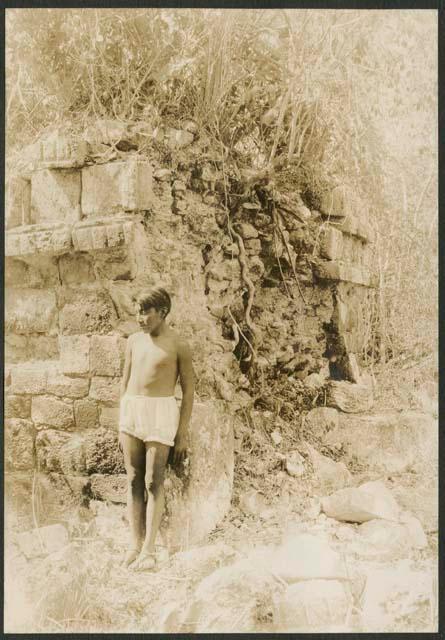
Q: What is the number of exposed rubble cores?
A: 1